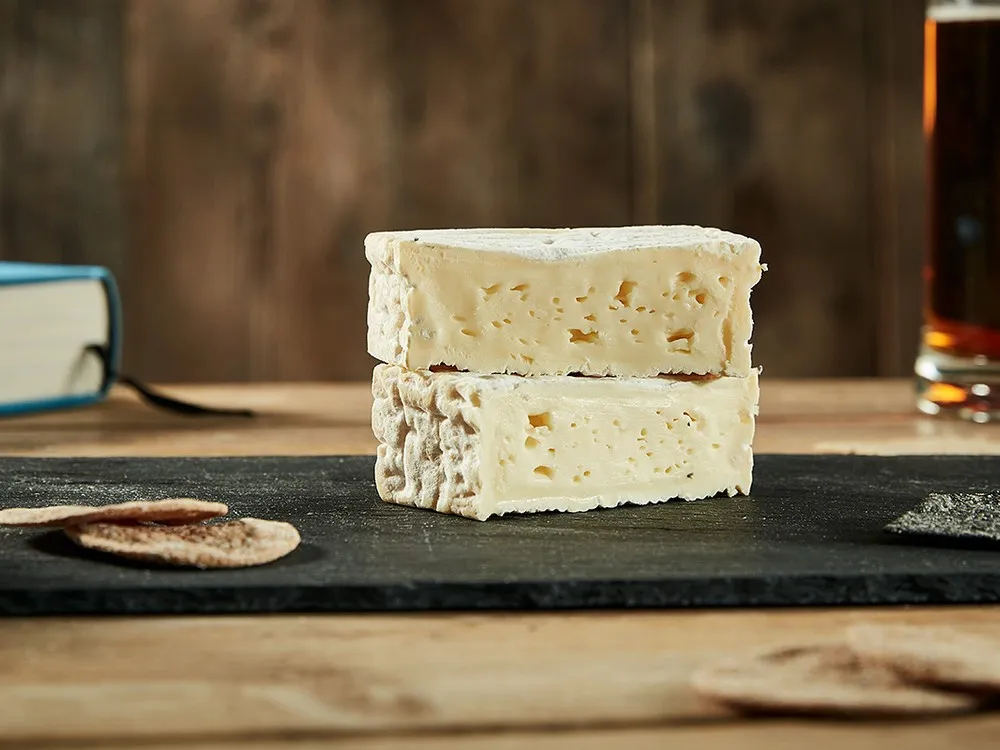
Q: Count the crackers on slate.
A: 2